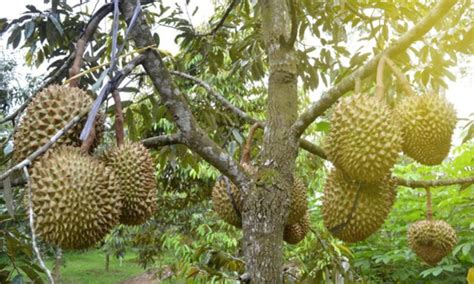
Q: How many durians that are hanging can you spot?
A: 10